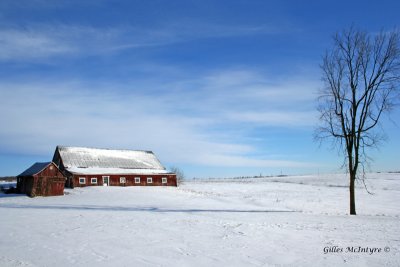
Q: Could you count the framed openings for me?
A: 7